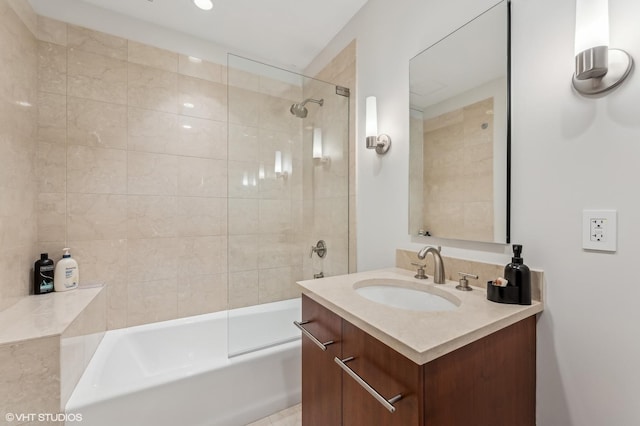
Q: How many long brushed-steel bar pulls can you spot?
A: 2